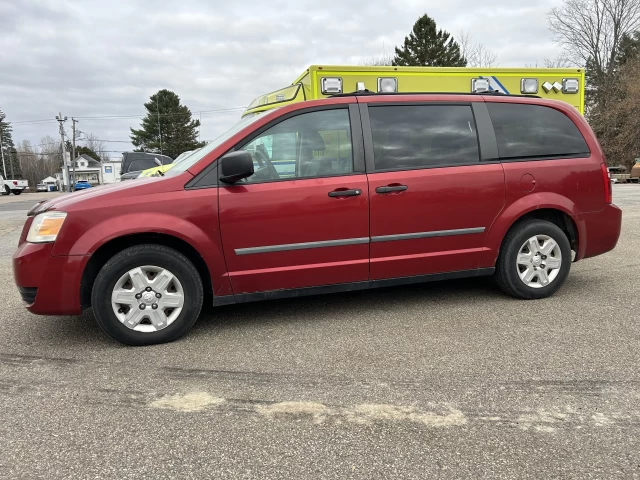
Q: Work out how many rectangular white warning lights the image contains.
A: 5